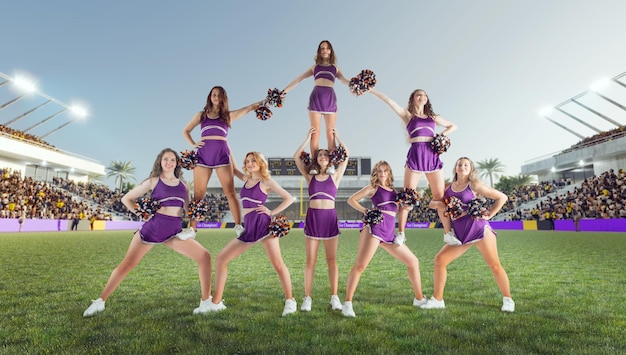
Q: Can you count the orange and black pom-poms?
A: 15